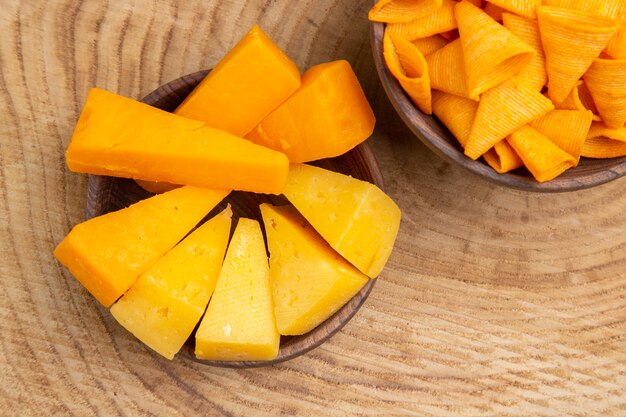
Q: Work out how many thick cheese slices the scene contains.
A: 8